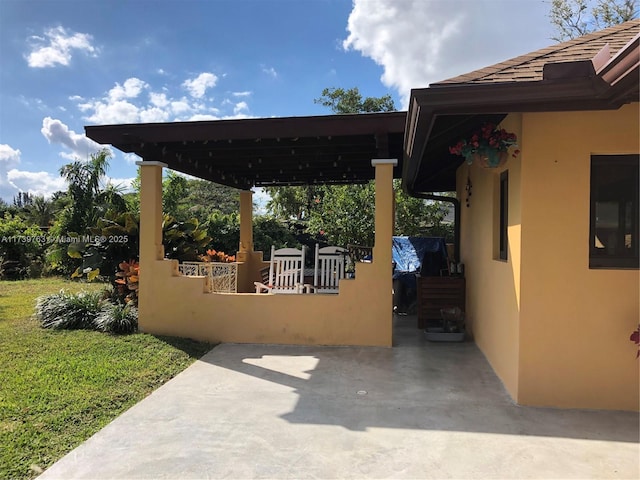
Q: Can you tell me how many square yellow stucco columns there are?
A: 3